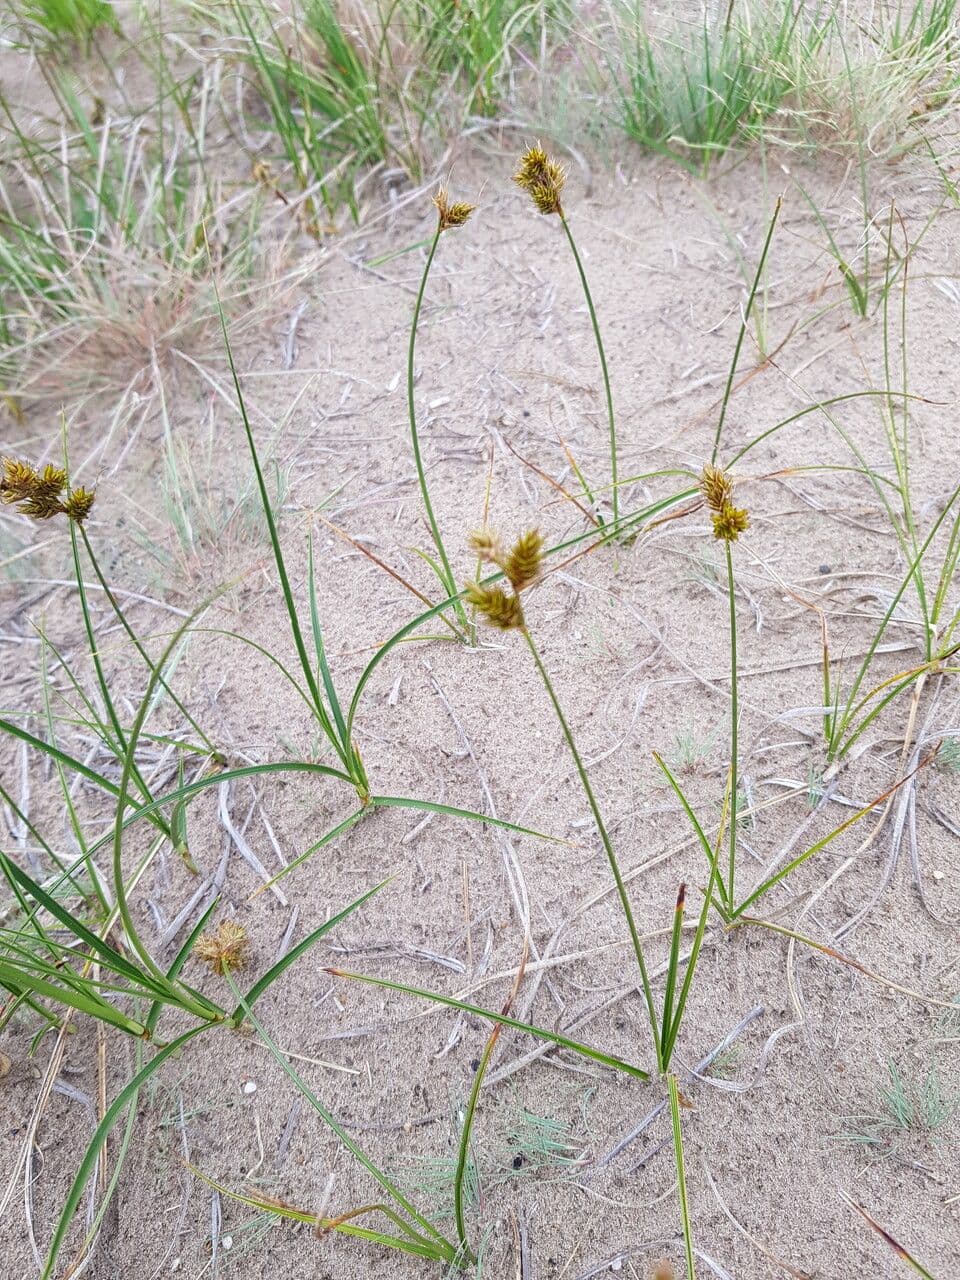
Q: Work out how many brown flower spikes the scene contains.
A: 6